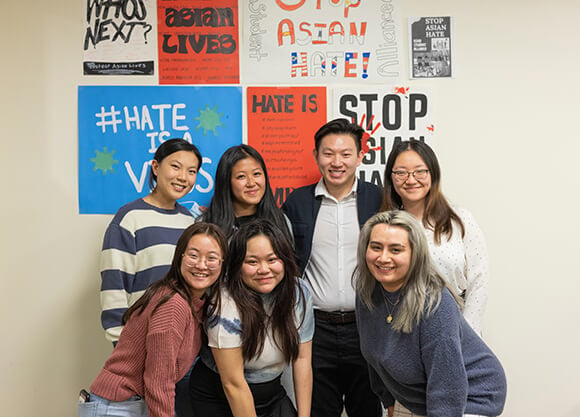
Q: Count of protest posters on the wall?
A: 7